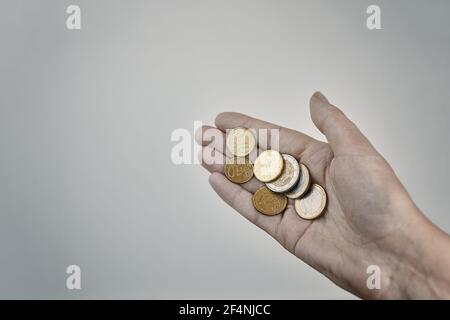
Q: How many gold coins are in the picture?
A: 4